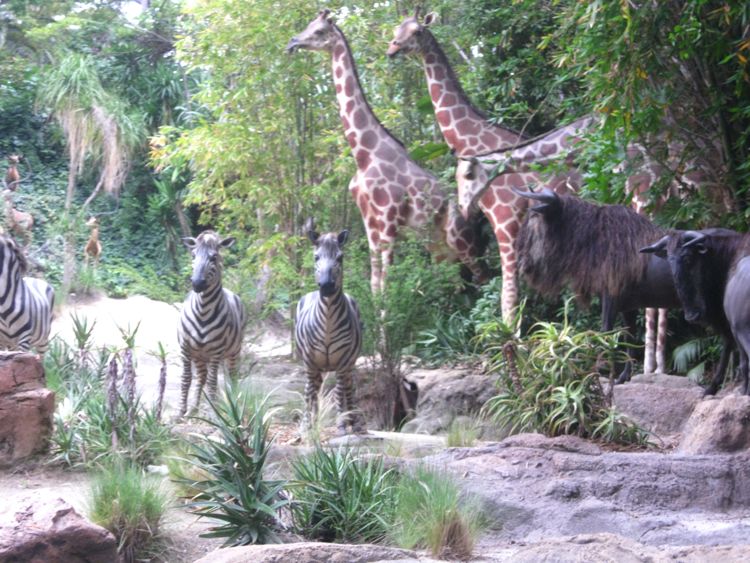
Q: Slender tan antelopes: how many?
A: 3